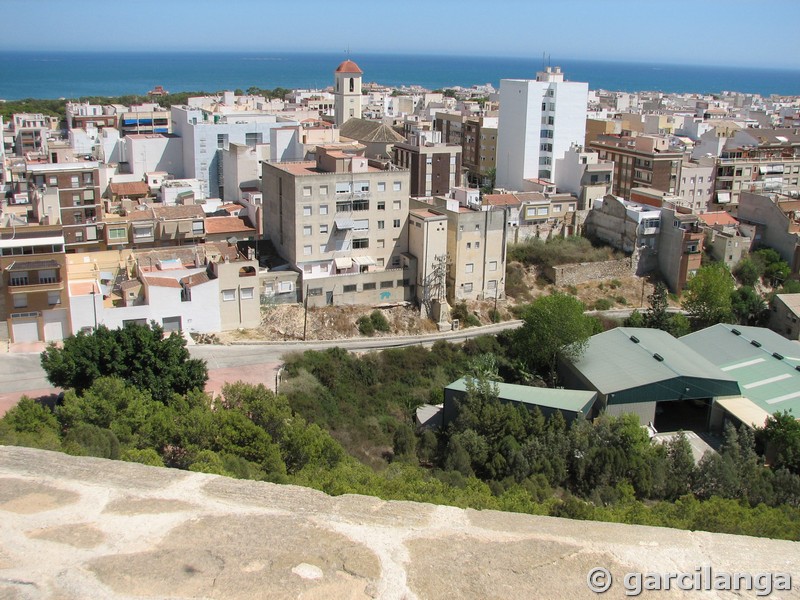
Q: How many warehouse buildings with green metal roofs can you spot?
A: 3